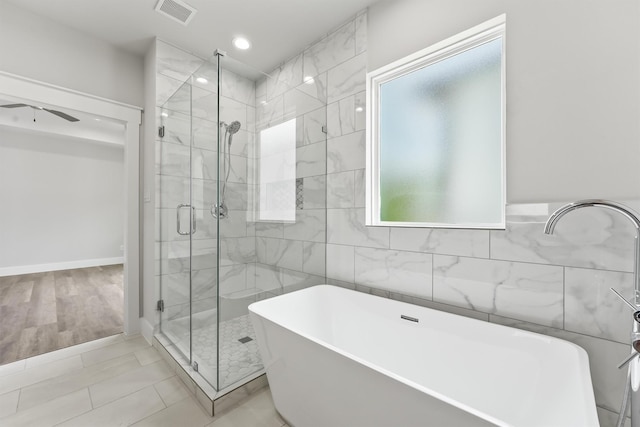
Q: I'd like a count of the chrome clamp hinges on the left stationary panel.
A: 2